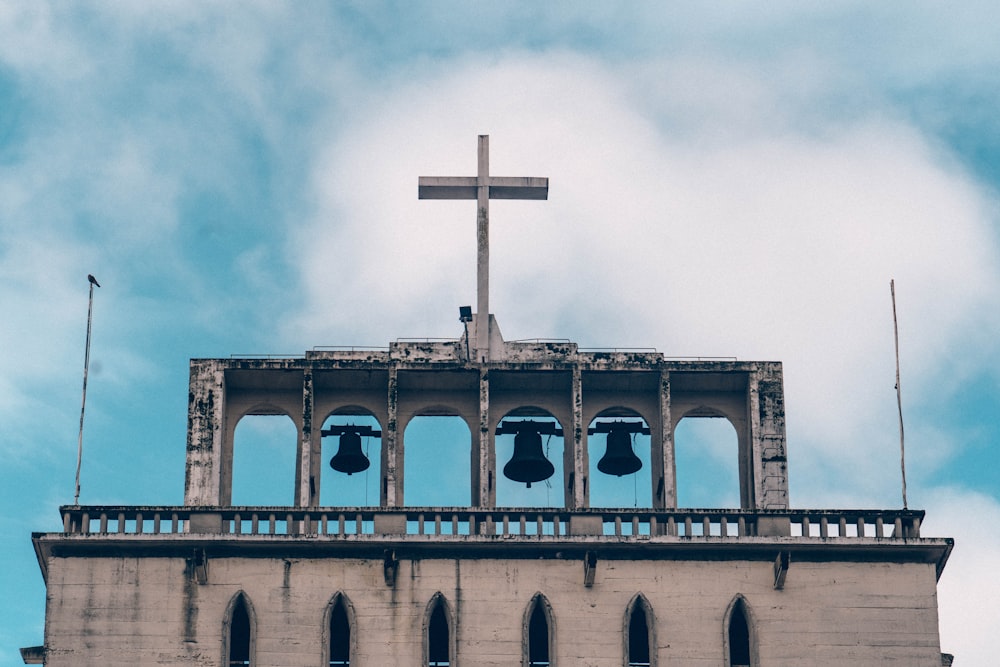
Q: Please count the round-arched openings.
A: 6